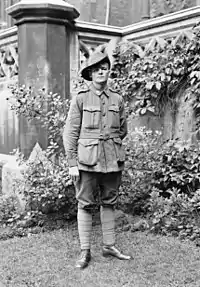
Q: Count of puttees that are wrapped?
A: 2